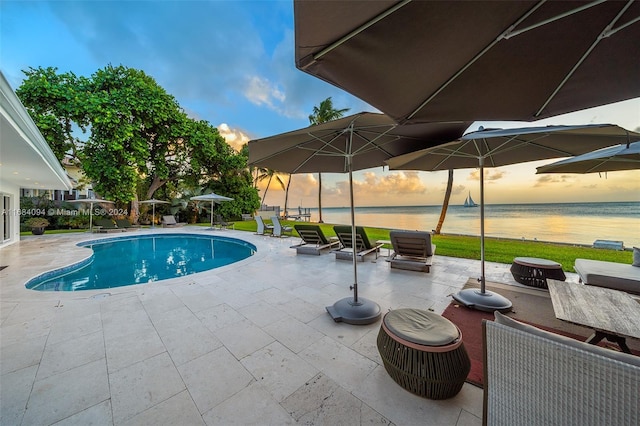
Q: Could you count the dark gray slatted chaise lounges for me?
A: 3